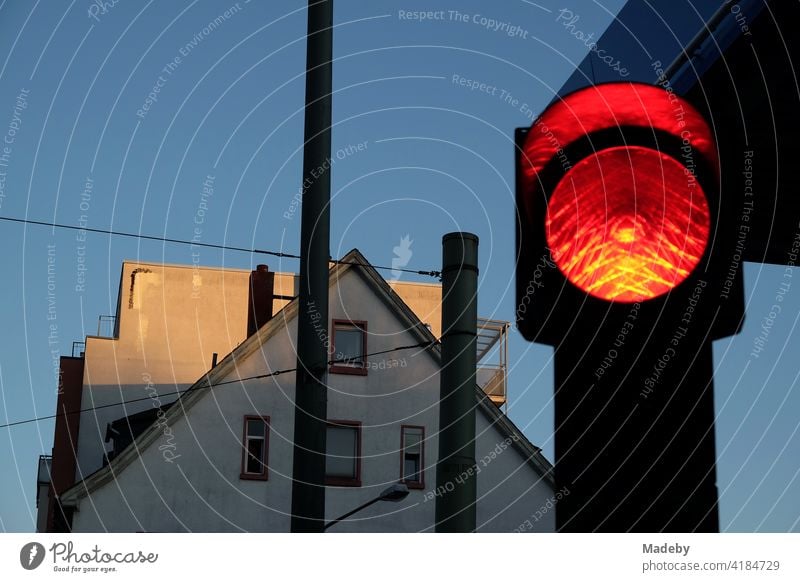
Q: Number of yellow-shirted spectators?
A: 0